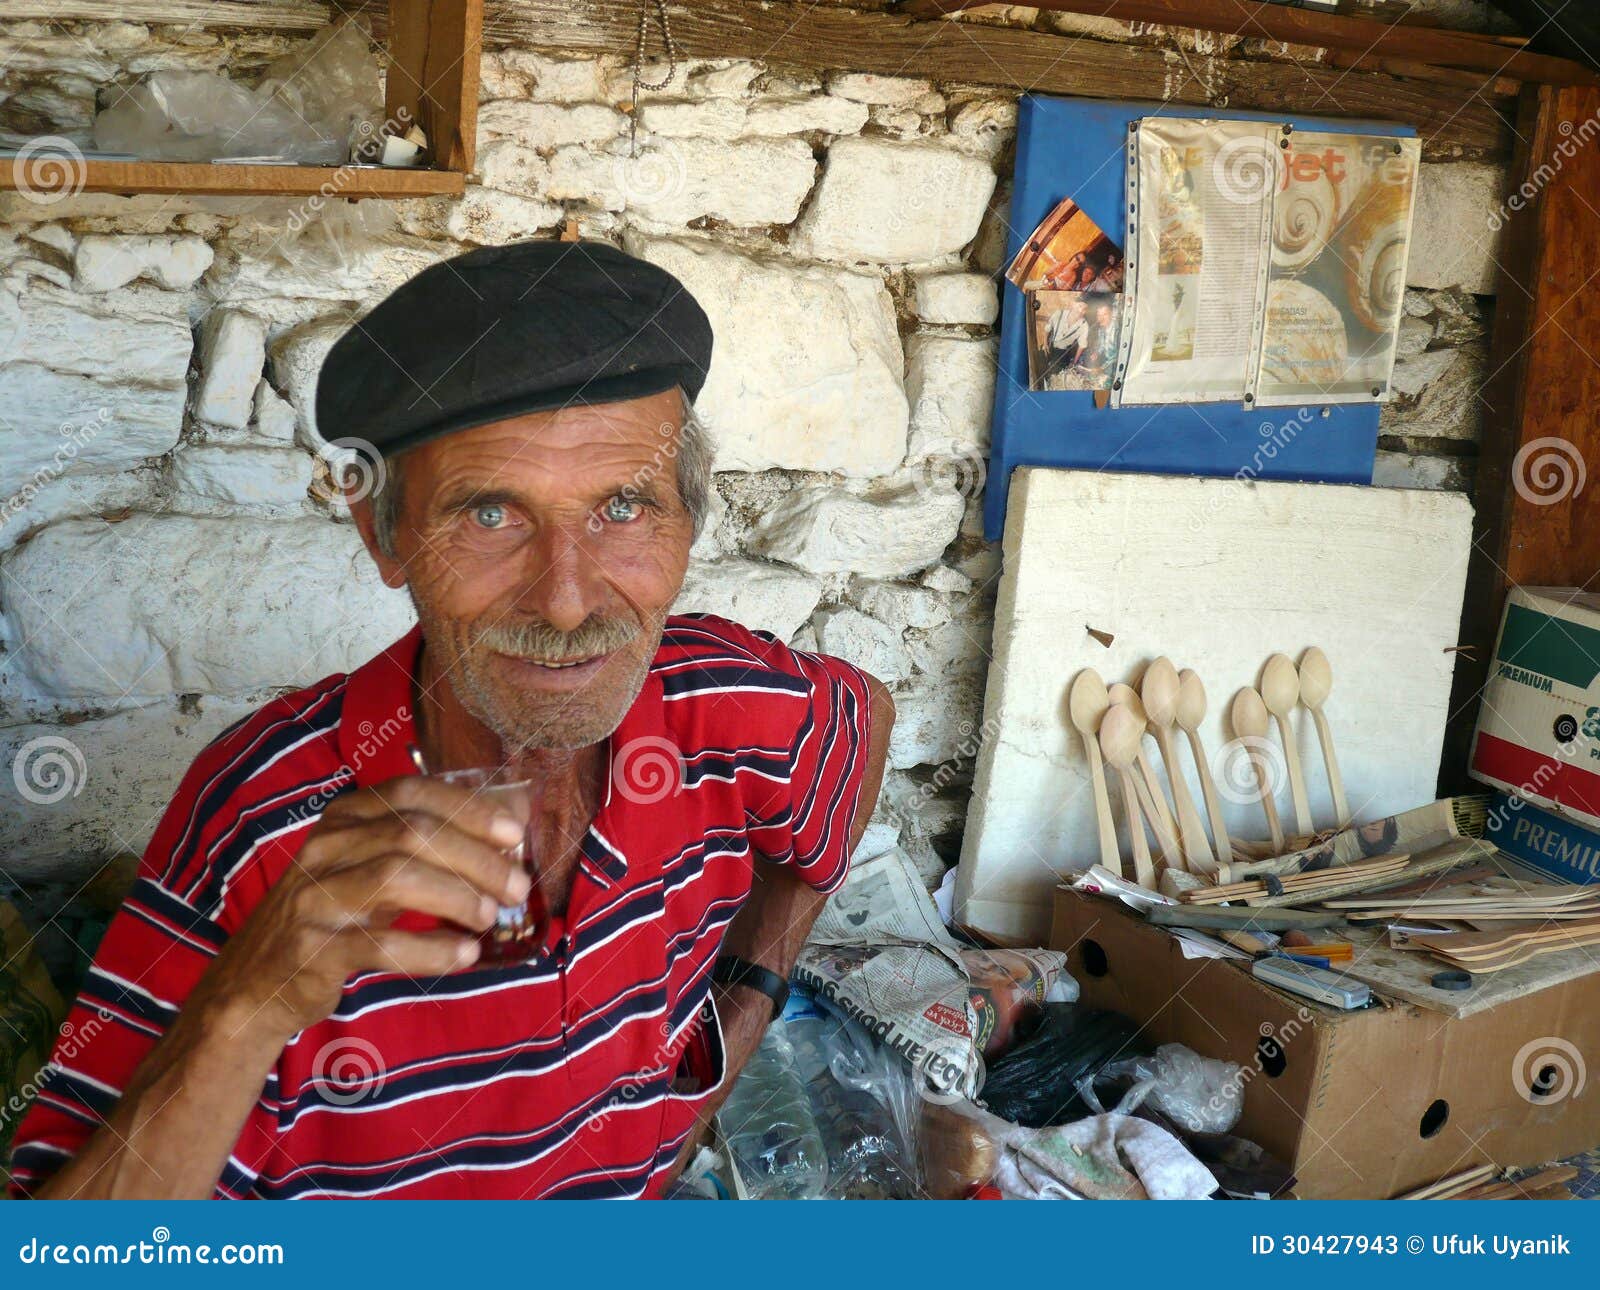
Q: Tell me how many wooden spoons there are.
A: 8